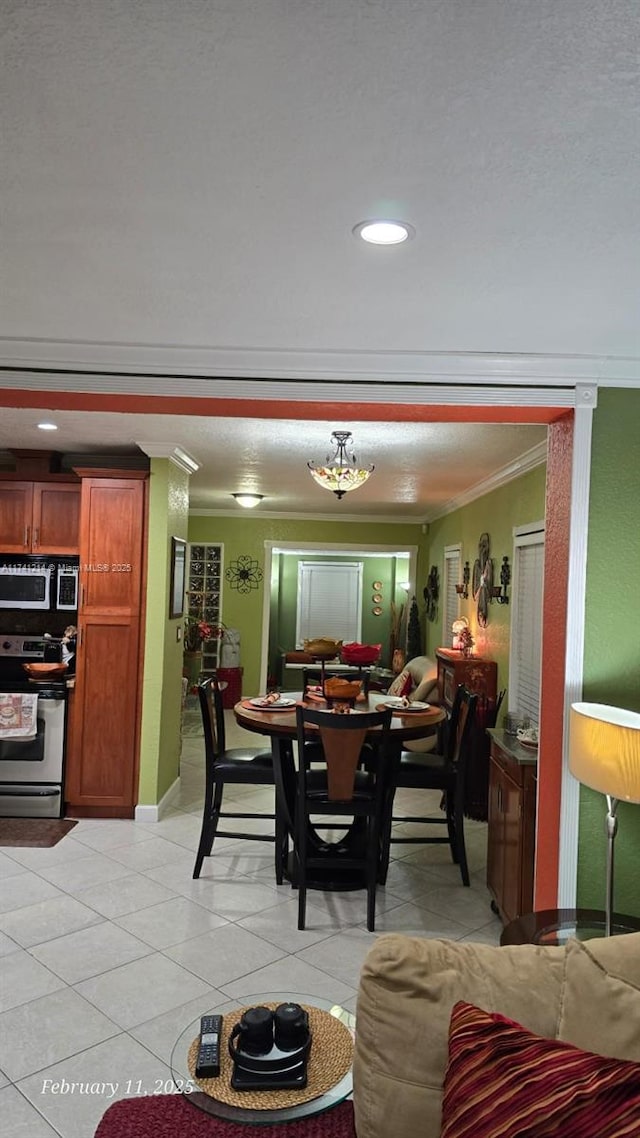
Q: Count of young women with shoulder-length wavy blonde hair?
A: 0